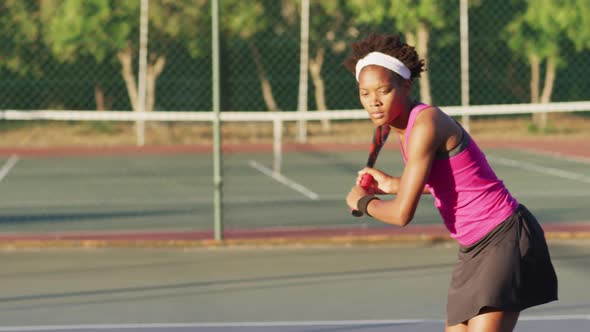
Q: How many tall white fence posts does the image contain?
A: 3